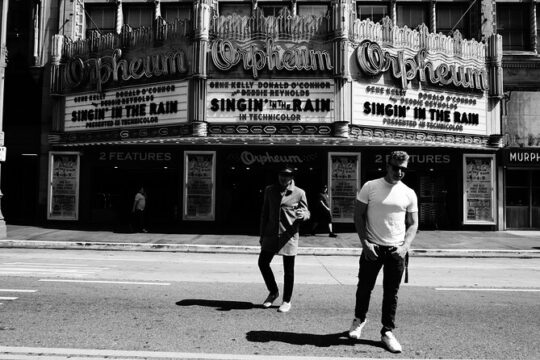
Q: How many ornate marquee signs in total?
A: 3